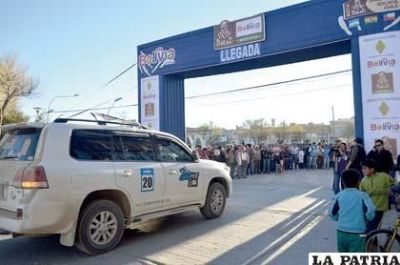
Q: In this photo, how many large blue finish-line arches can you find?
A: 1